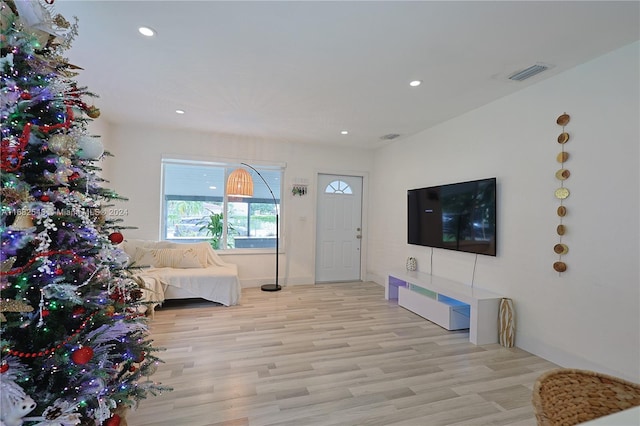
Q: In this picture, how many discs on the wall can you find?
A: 9